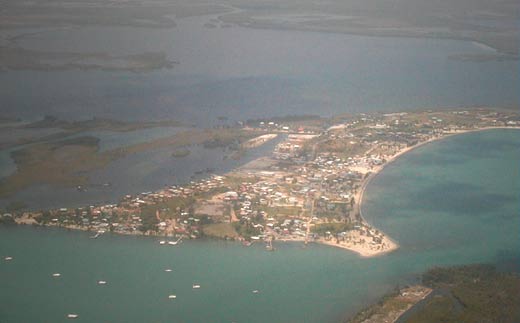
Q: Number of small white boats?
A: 8